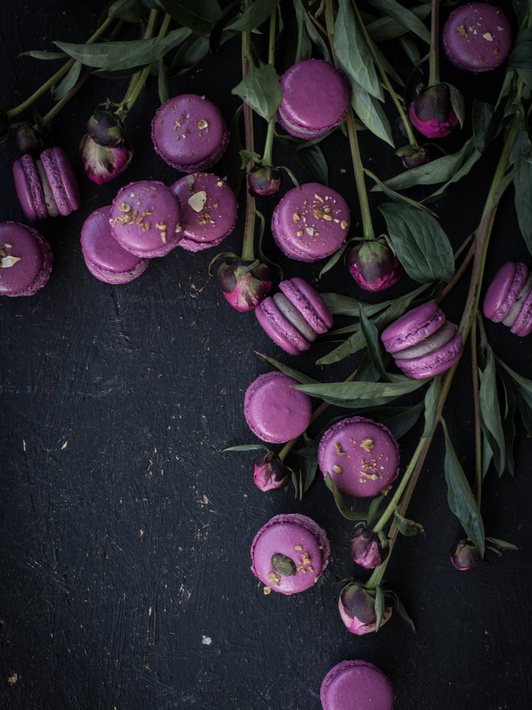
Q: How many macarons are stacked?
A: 3